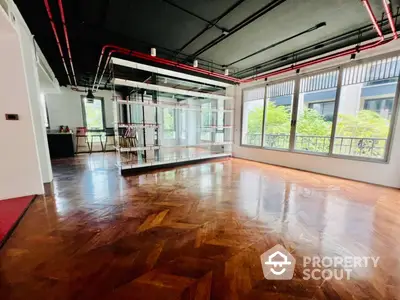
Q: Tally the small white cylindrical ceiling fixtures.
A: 3